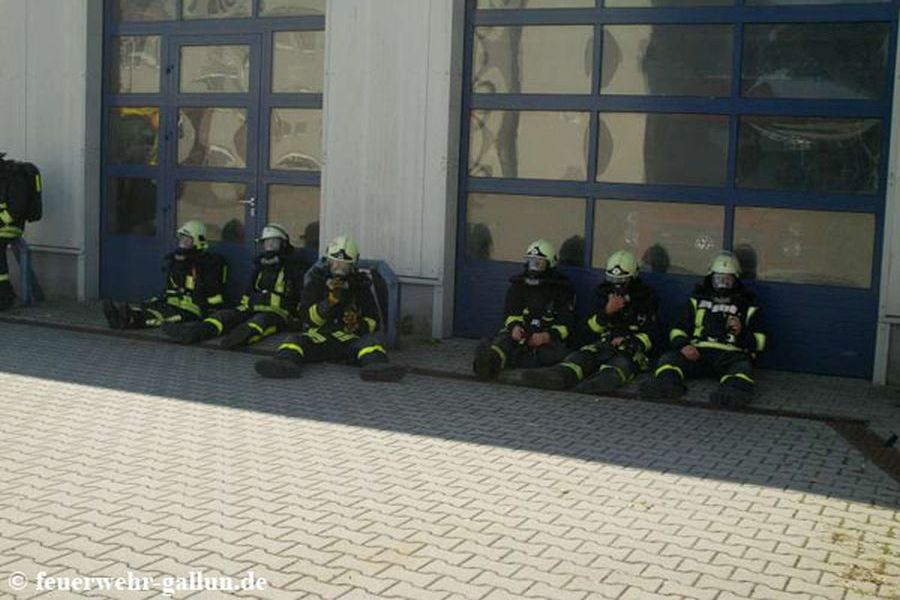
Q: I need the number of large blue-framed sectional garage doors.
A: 2